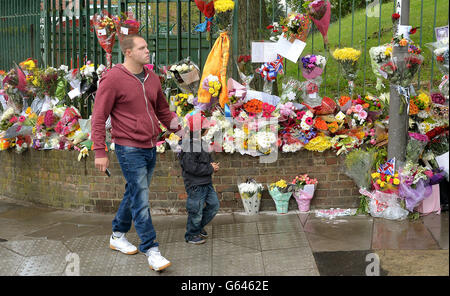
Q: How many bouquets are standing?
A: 3